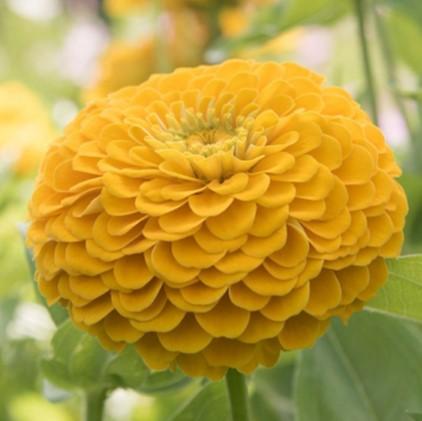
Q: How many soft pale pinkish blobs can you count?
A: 3